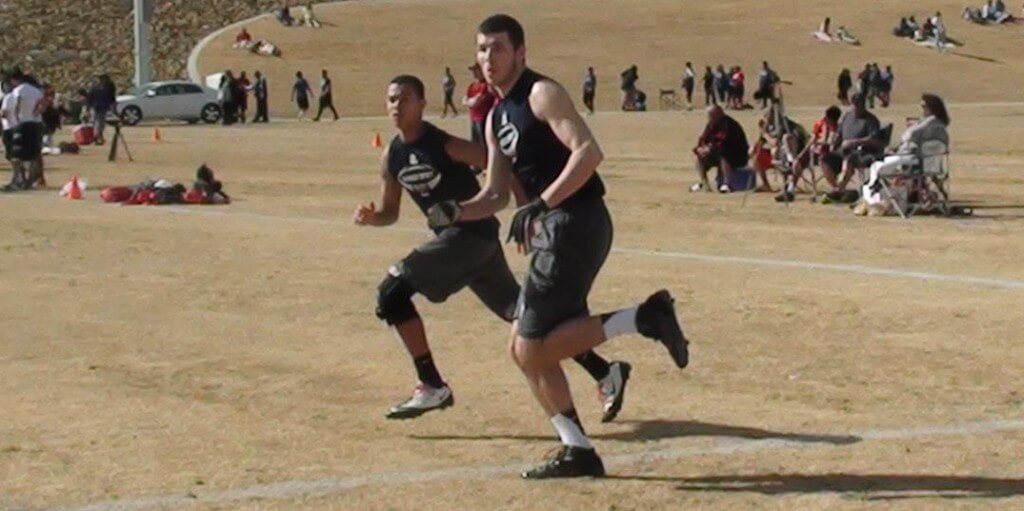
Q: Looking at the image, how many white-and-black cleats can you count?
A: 2